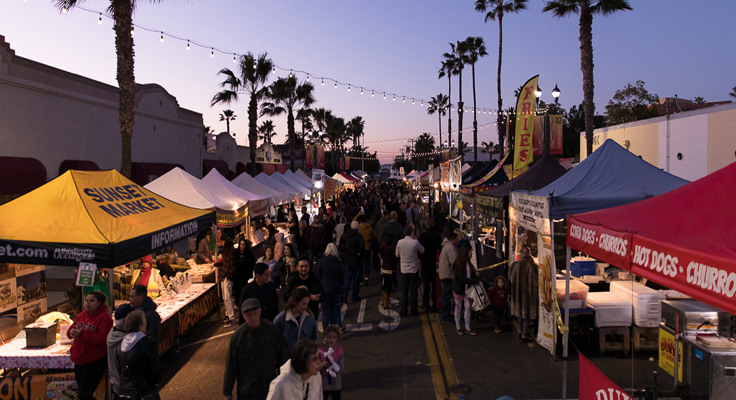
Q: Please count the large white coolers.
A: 2